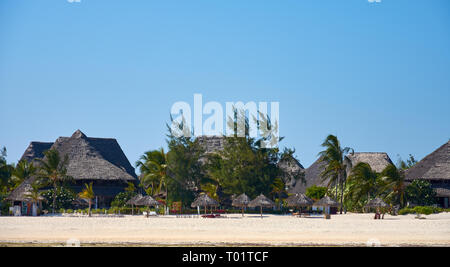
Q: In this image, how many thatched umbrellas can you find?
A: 8